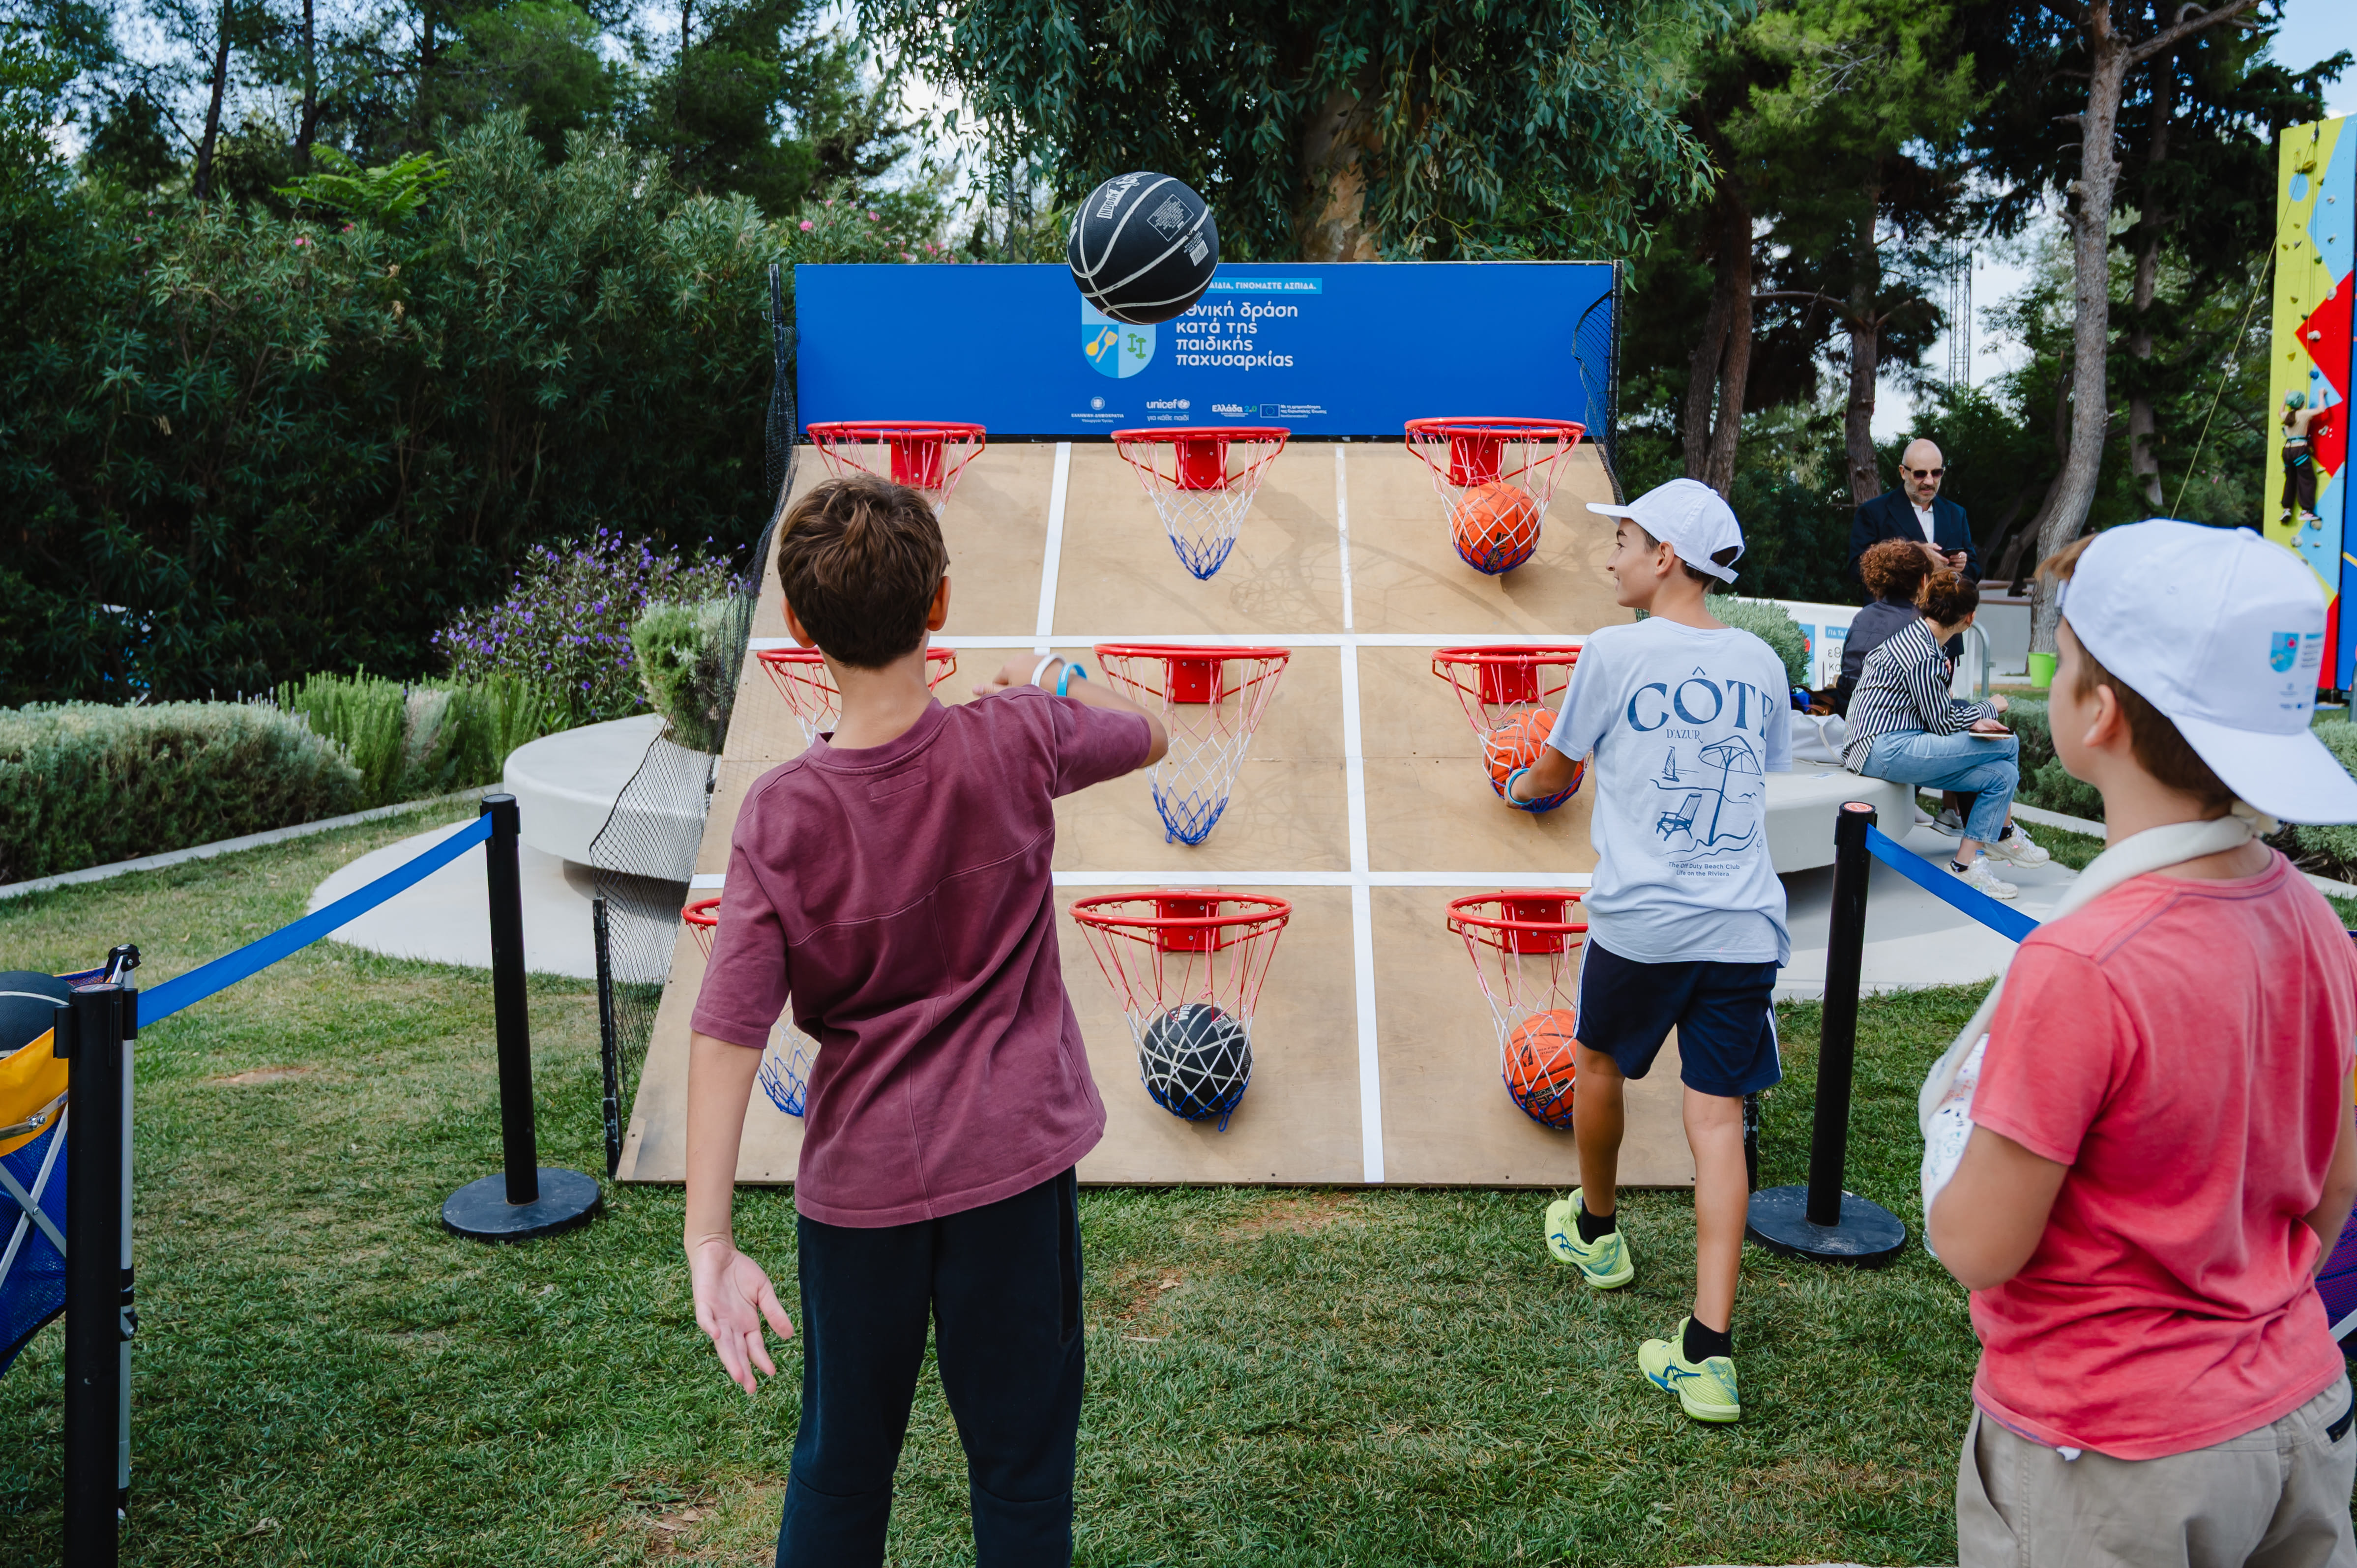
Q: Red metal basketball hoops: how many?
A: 9